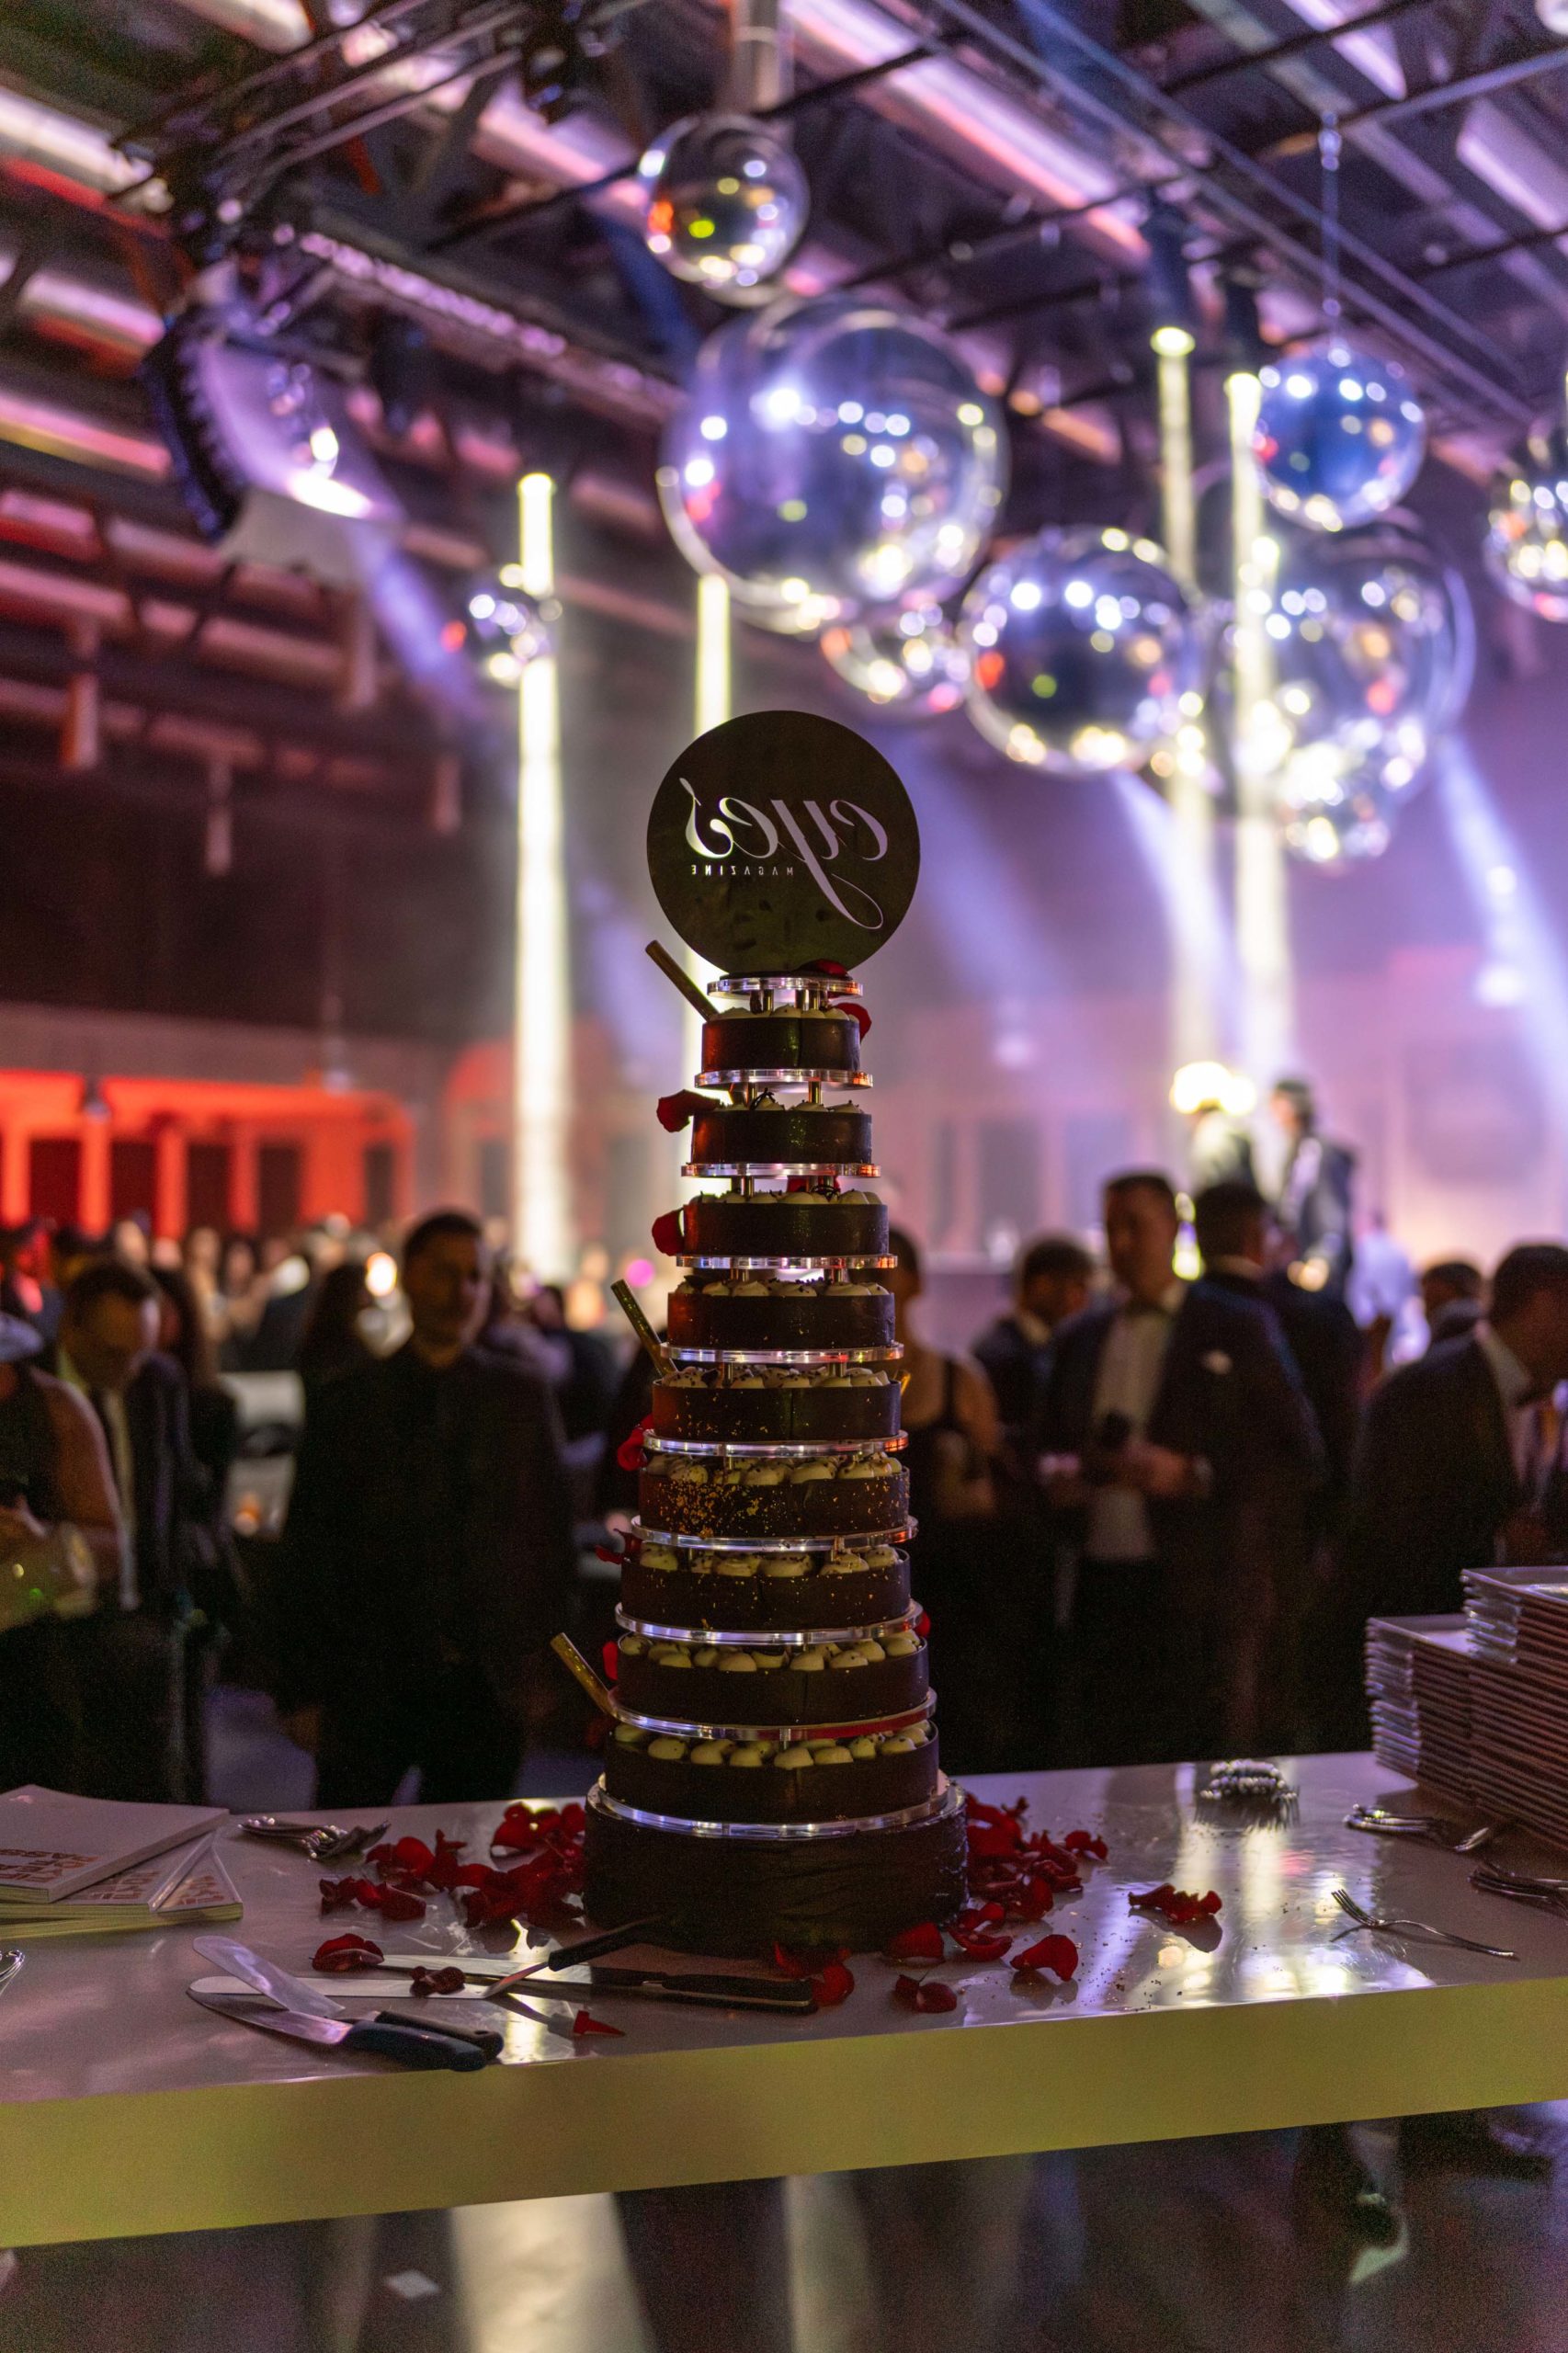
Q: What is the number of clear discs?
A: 10